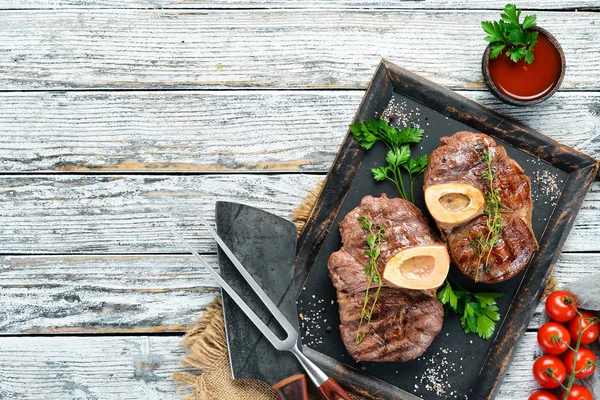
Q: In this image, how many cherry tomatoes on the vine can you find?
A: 7